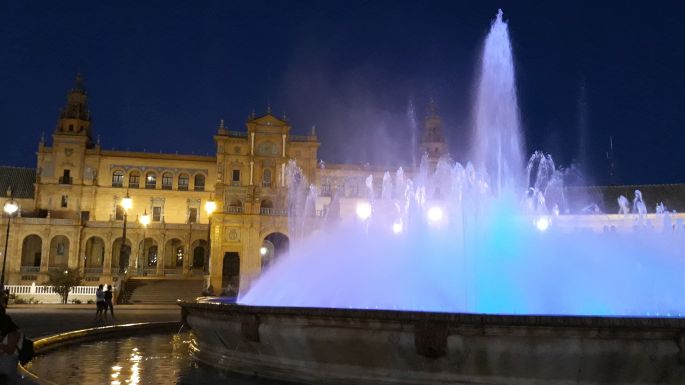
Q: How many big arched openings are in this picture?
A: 8